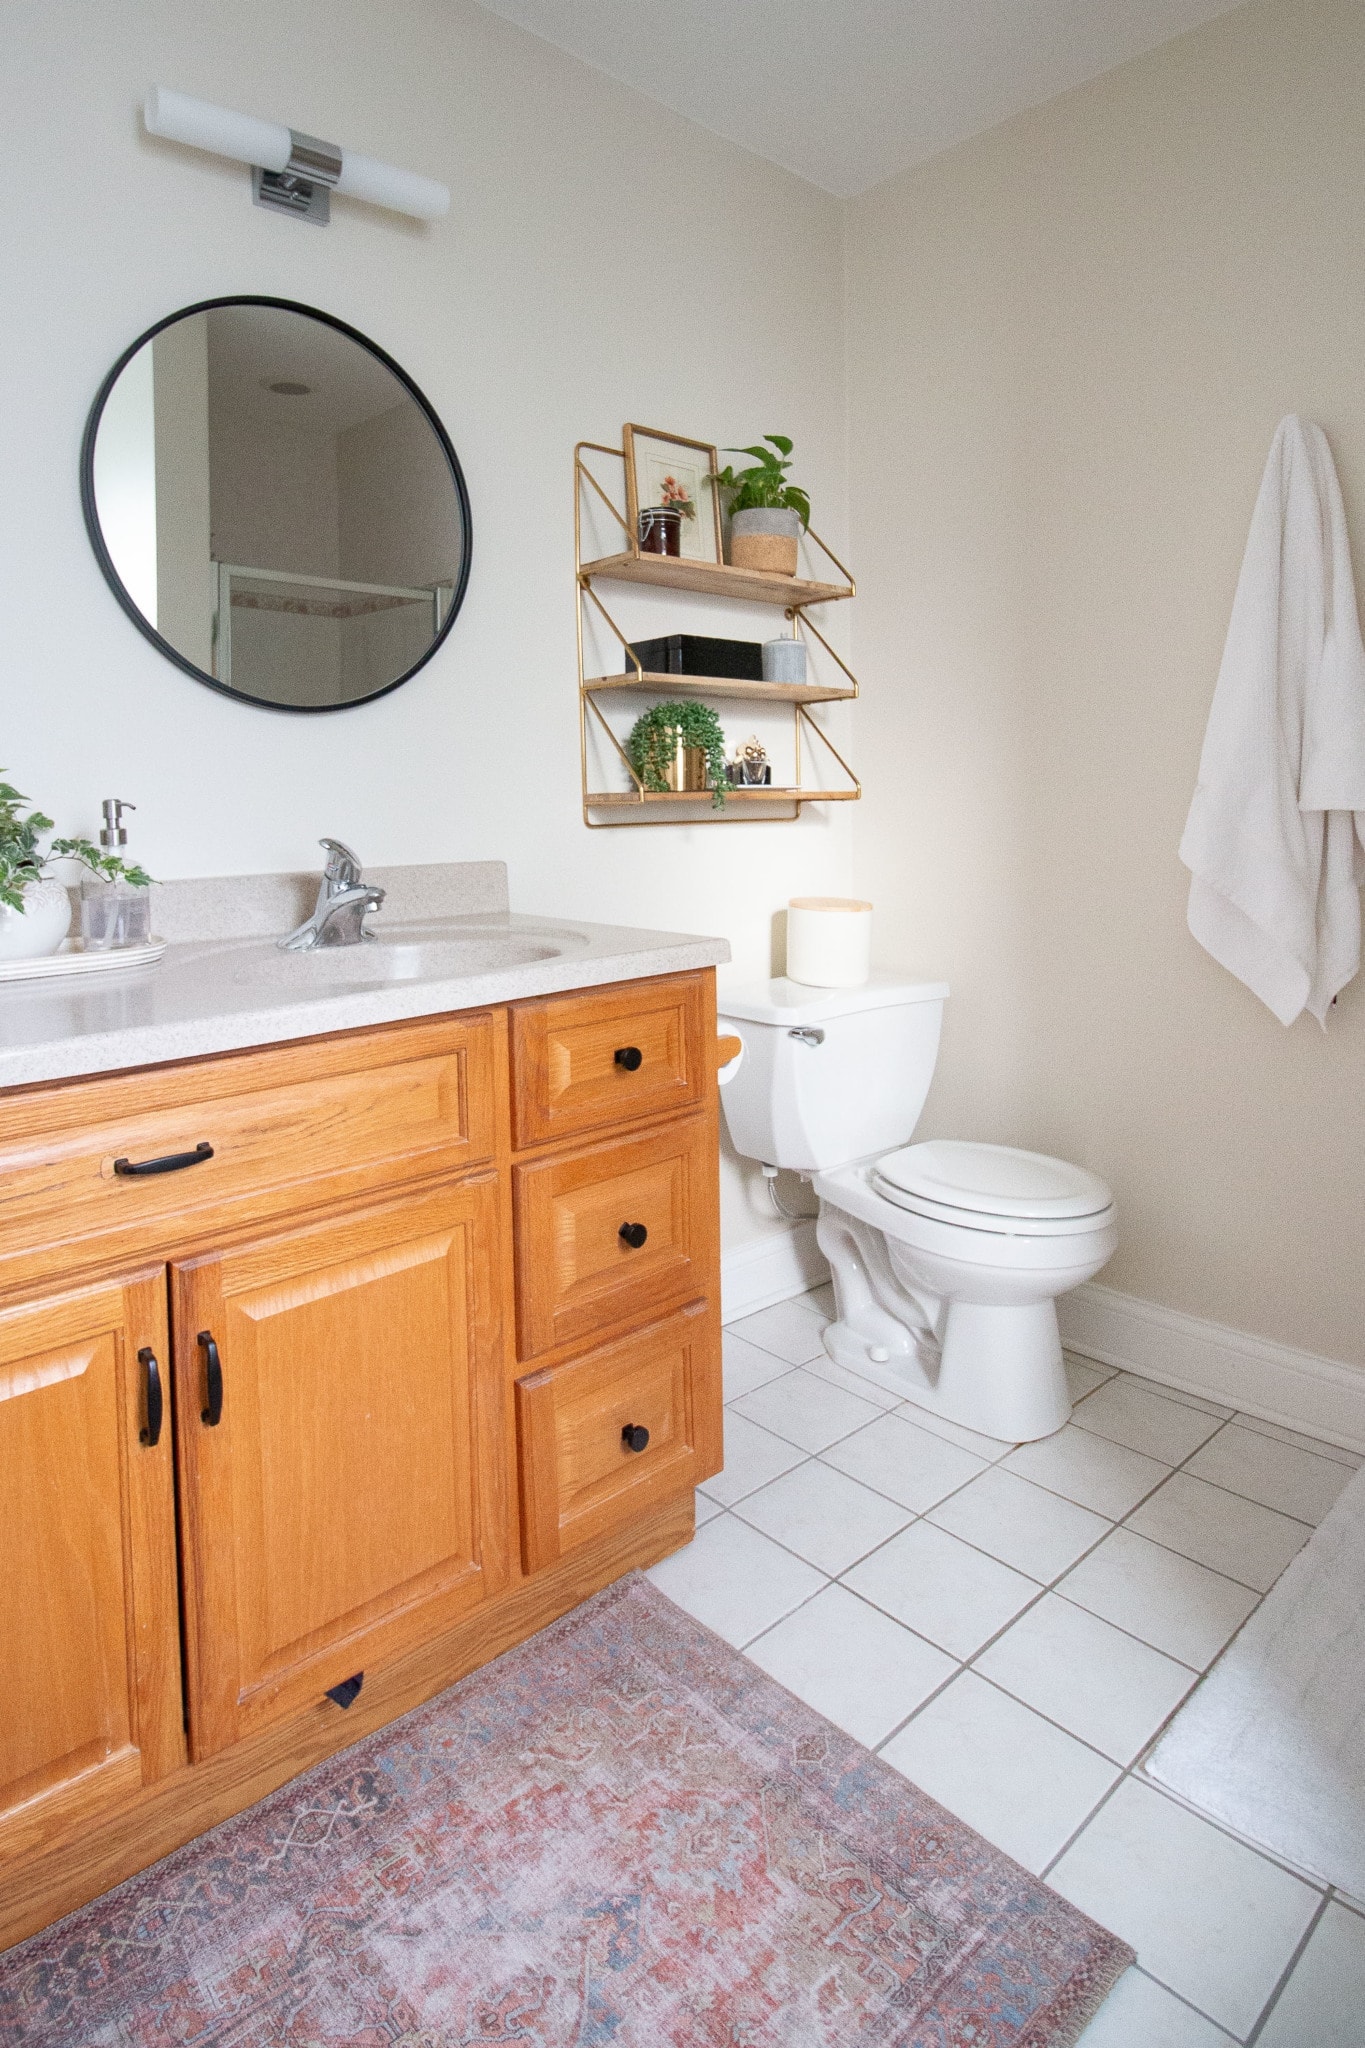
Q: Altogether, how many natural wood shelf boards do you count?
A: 3